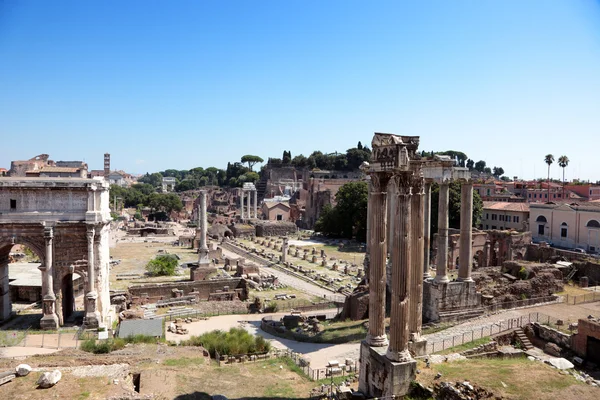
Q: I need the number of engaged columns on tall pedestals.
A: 2